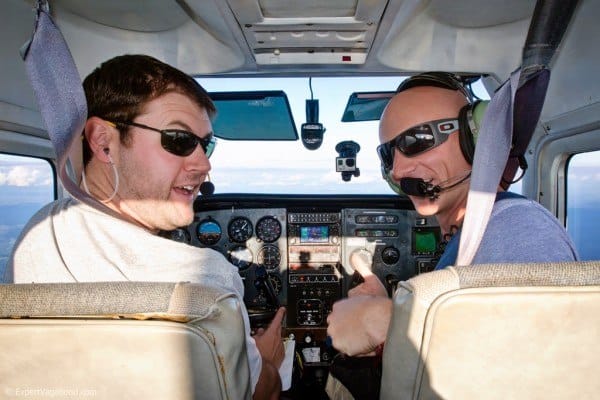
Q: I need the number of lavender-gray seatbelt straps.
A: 2